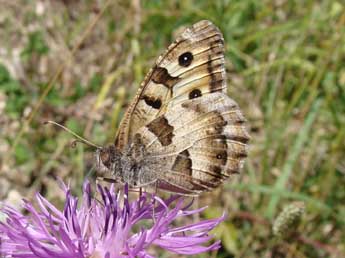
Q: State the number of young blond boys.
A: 0